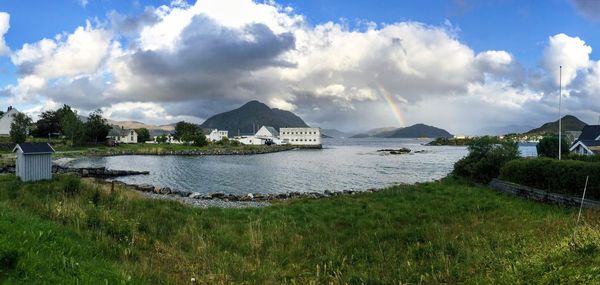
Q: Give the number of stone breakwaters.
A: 1